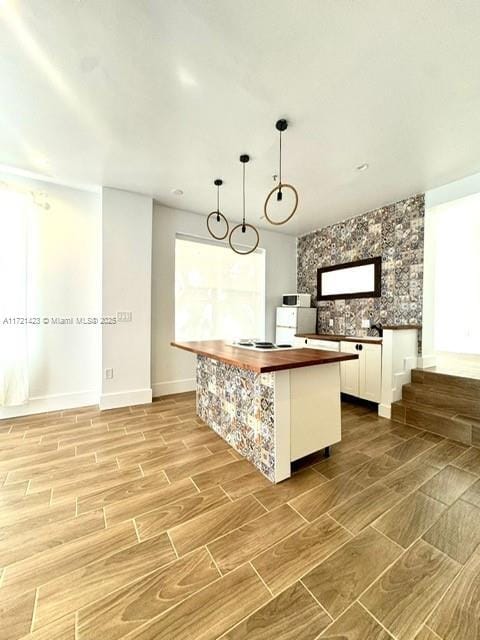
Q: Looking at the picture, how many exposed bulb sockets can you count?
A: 3